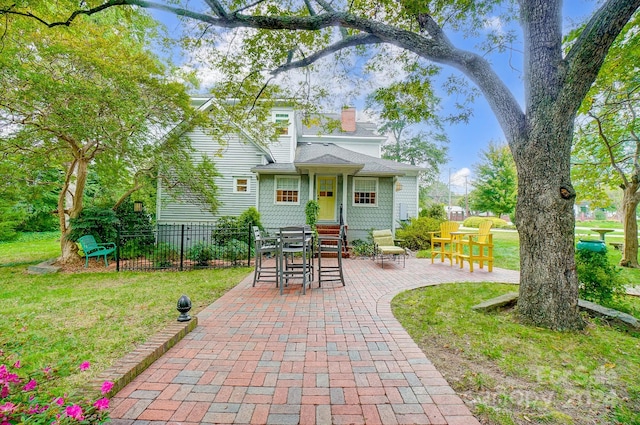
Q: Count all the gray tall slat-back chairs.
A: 4